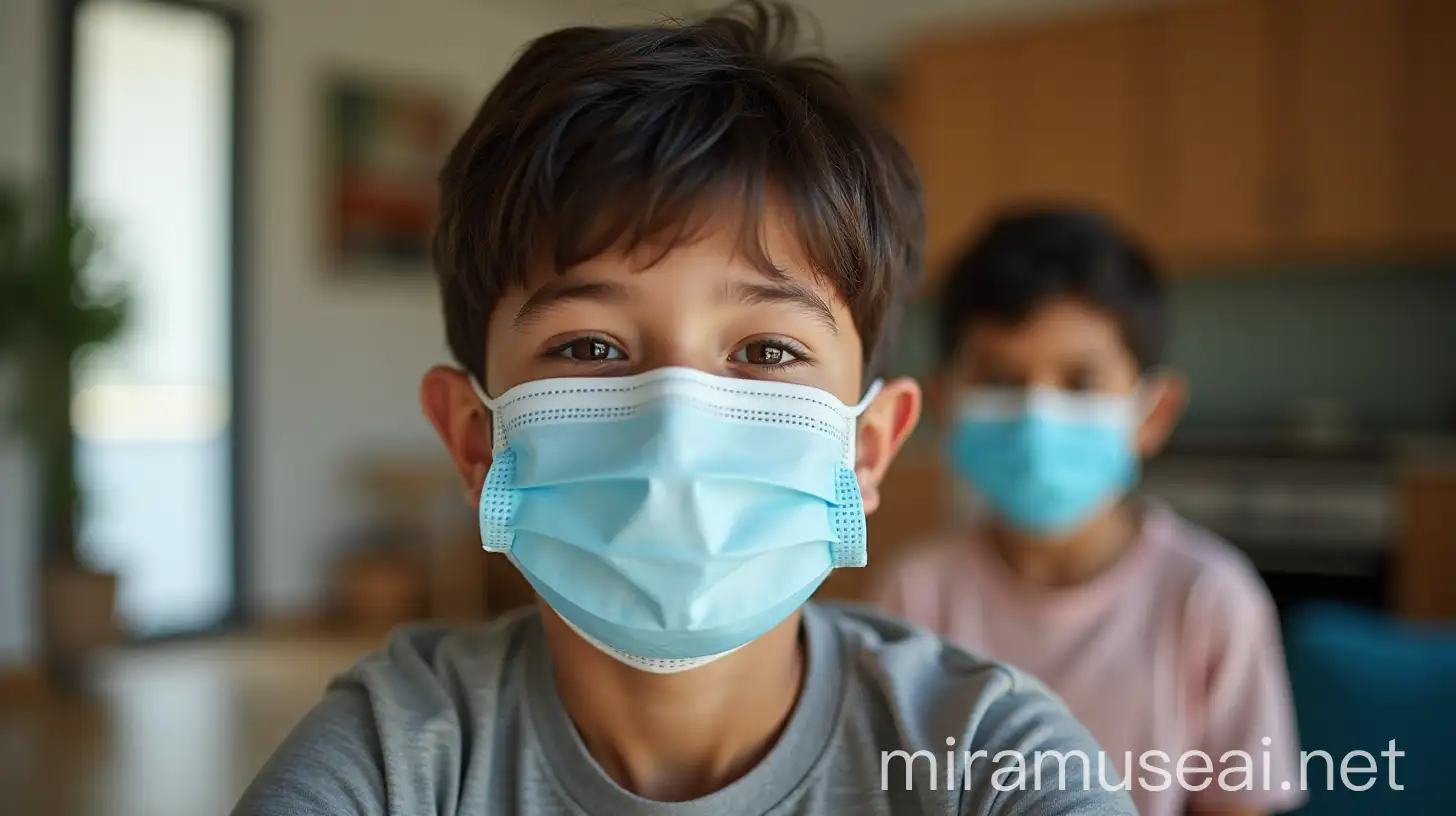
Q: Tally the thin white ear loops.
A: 2